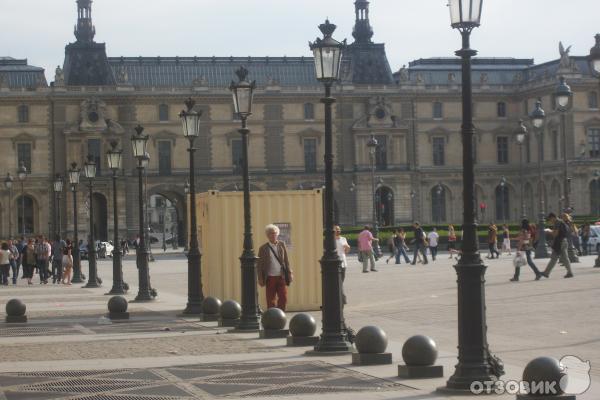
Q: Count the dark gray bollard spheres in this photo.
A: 9